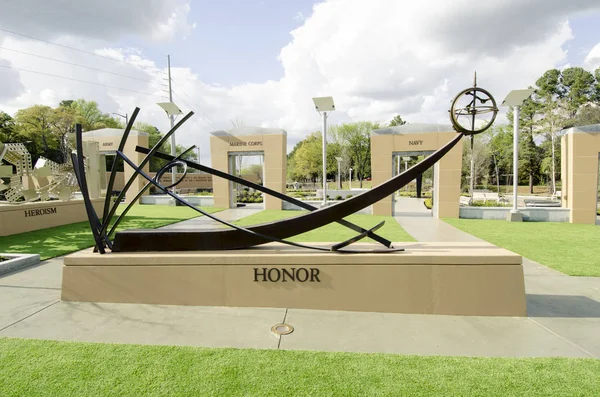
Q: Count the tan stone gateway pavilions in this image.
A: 4